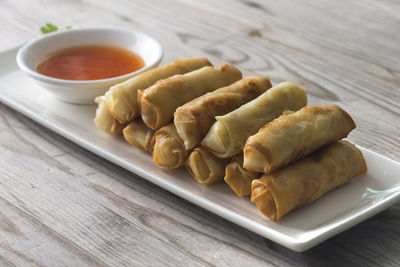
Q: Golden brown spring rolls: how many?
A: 11